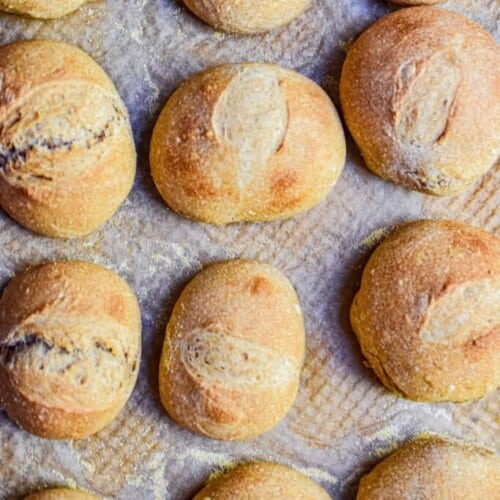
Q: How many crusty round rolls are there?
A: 12